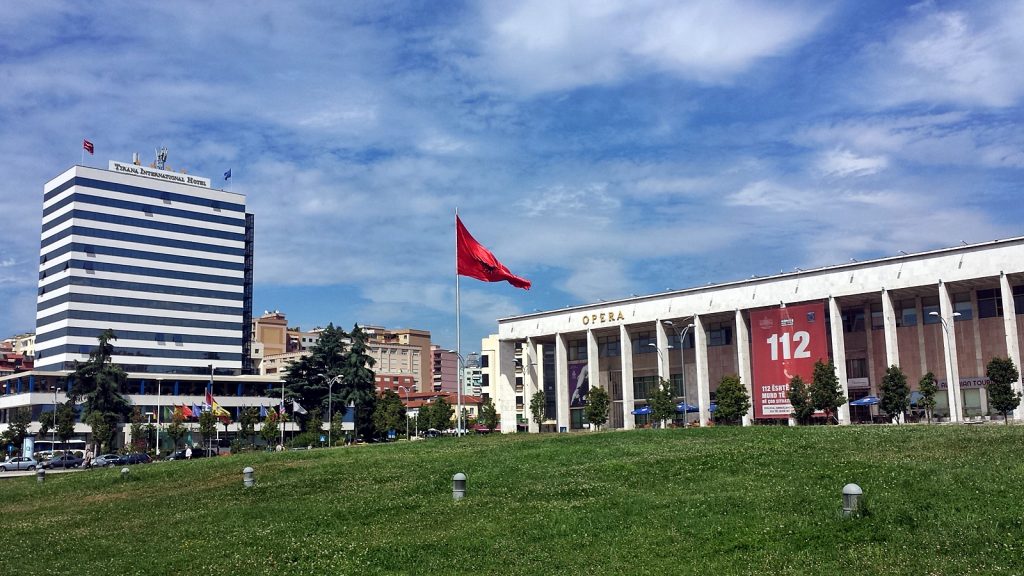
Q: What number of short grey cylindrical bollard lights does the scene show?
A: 5